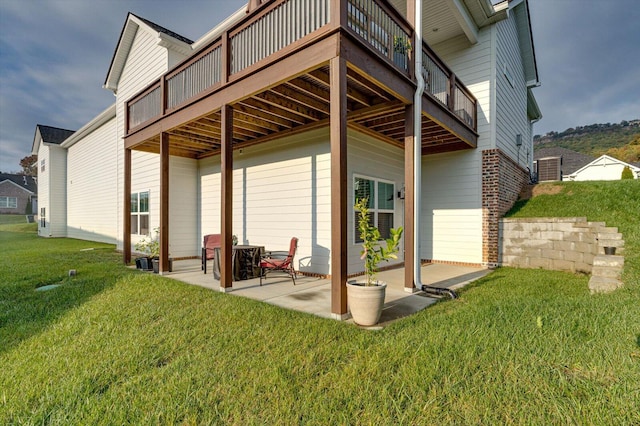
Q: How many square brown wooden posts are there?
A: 5